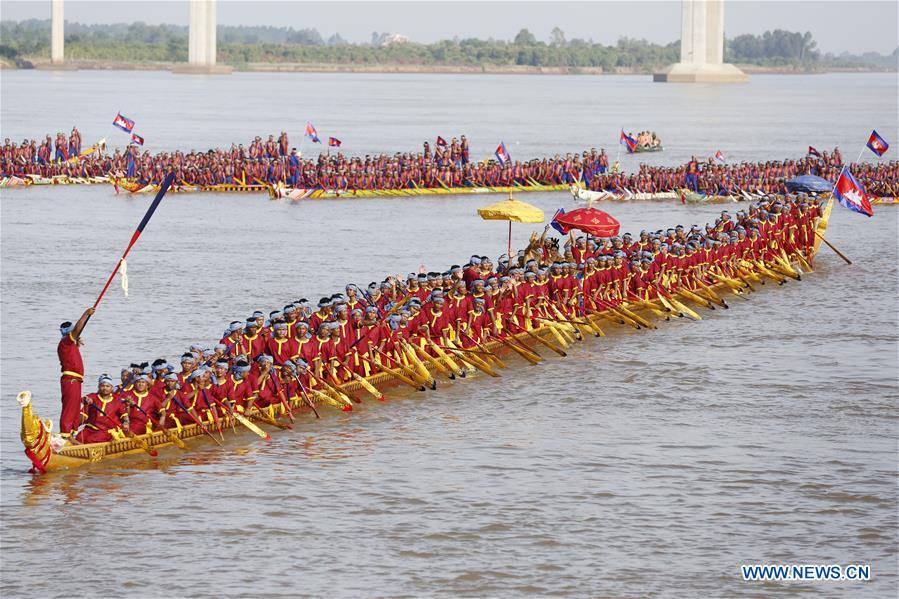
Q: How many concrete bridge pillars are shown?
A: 3